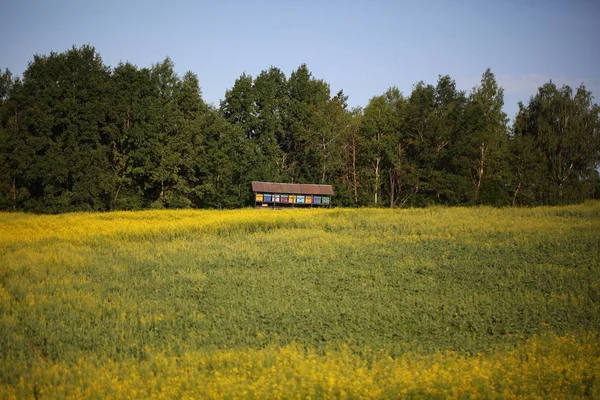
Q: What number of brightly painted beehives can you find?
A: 9